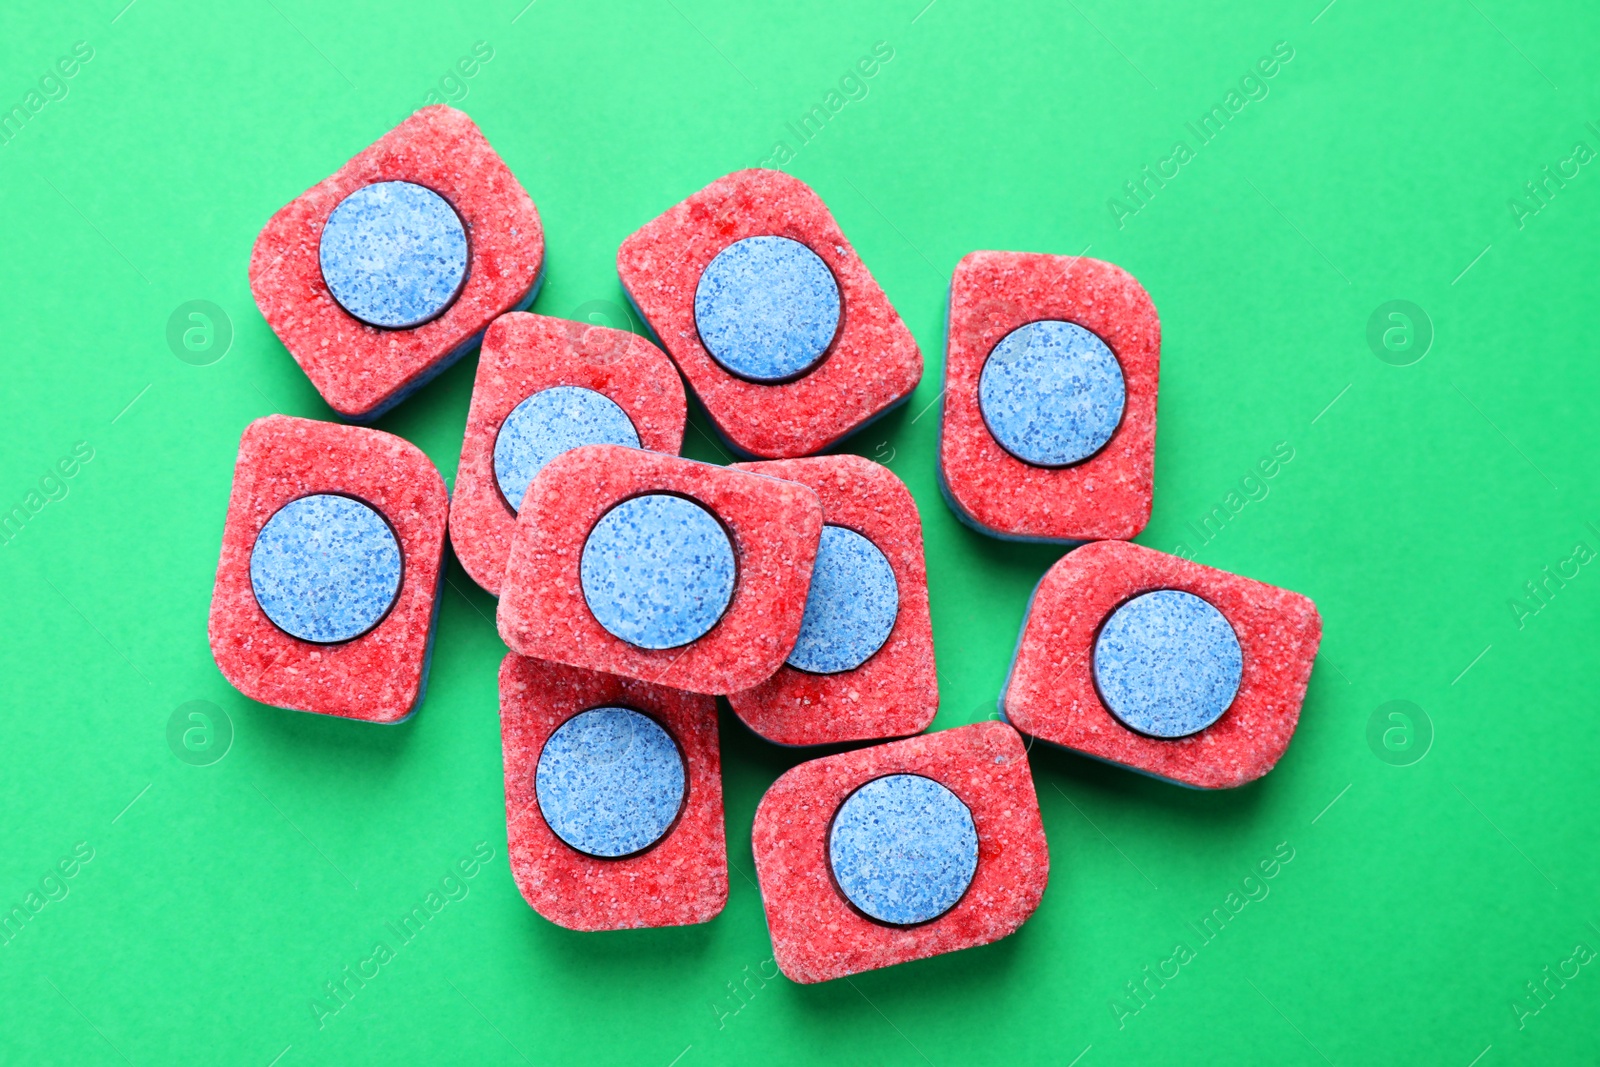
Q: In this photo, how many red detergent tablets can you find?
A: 10